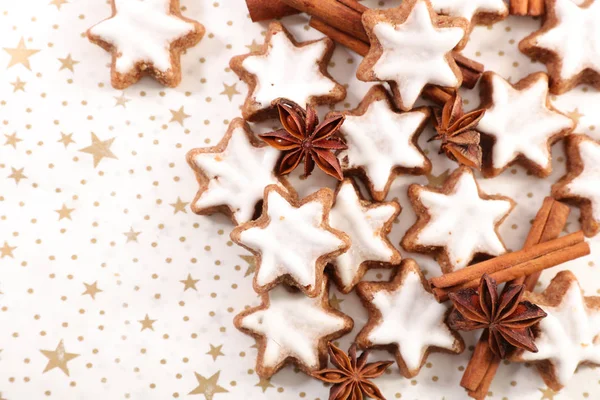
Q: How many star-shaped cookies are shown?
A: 15